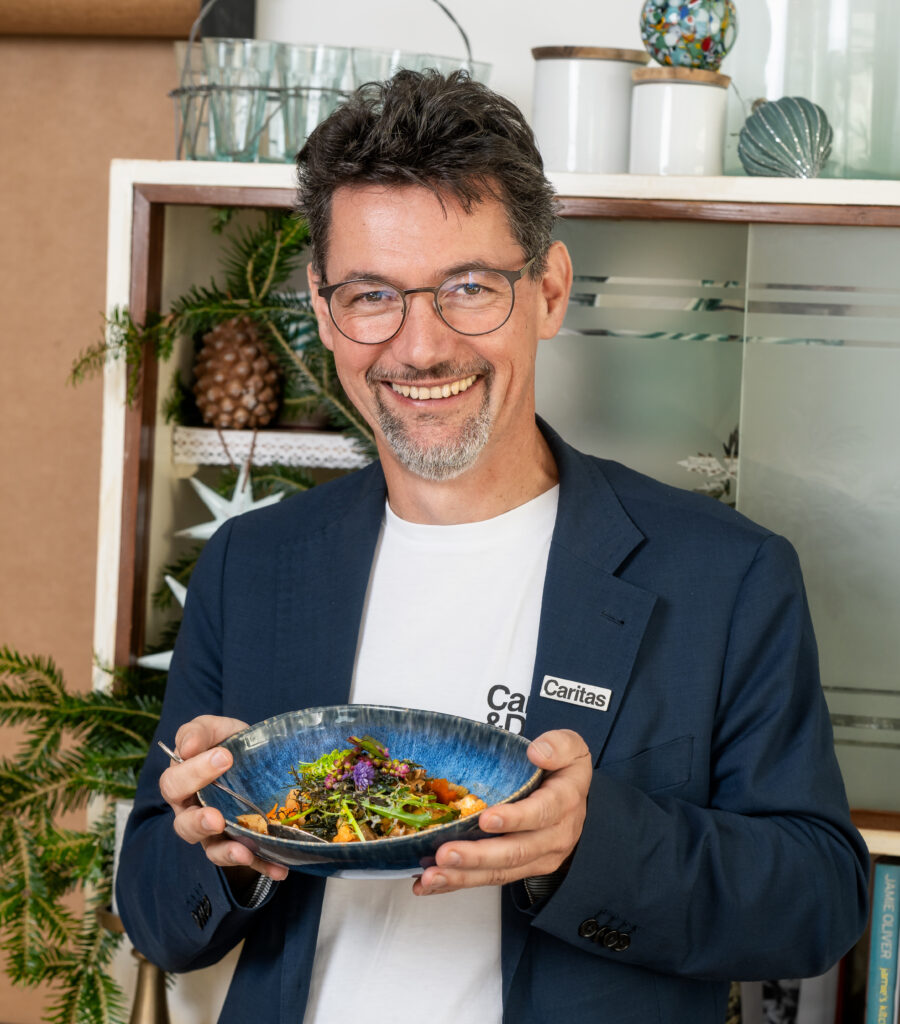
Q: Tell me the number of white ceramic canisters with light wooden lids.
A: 2